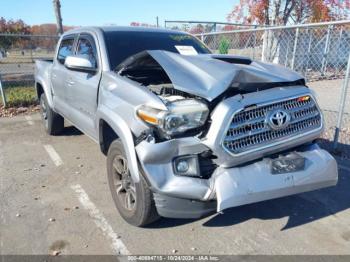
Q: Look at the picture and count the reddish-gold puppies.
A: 0